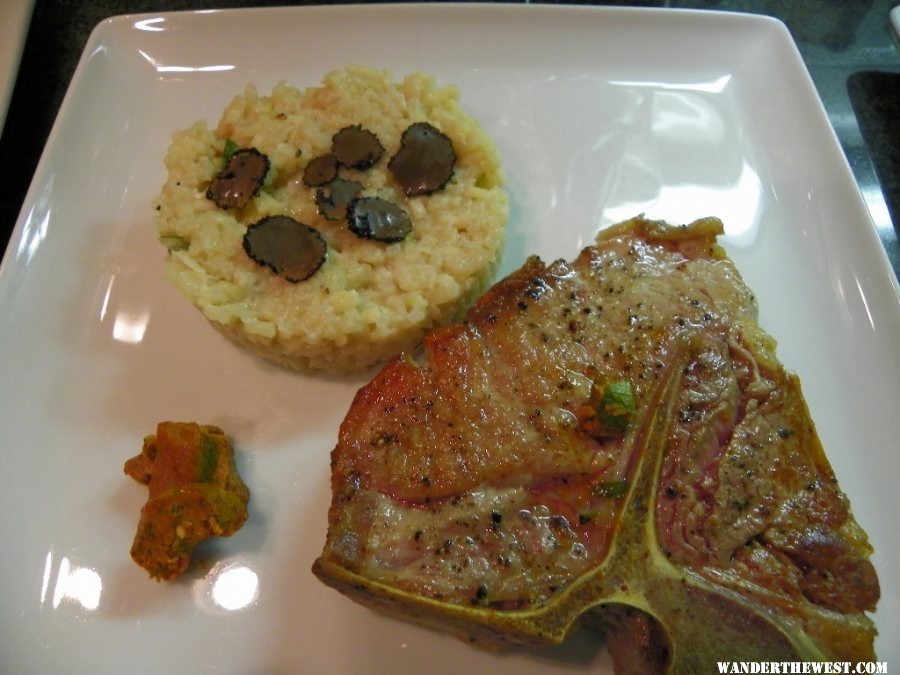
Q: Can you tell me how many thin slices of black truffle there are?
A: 7